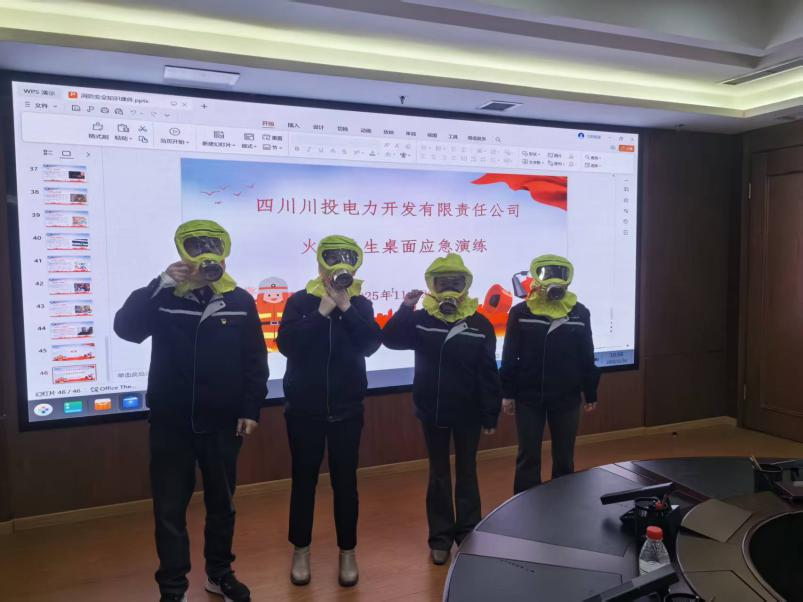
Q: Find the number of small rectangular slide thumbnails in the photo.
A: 10